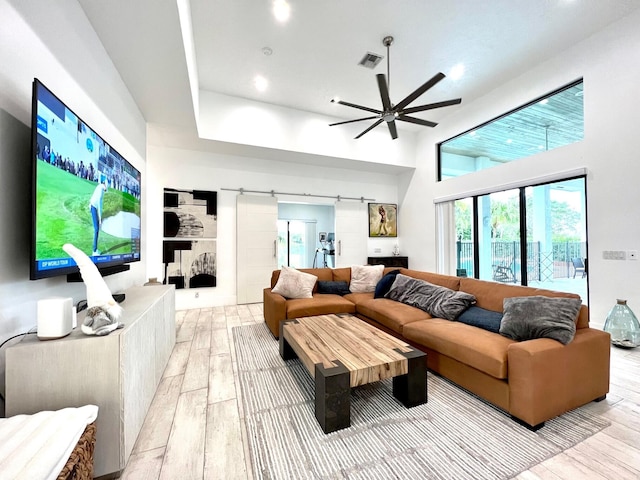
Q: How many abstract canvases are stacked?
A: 2